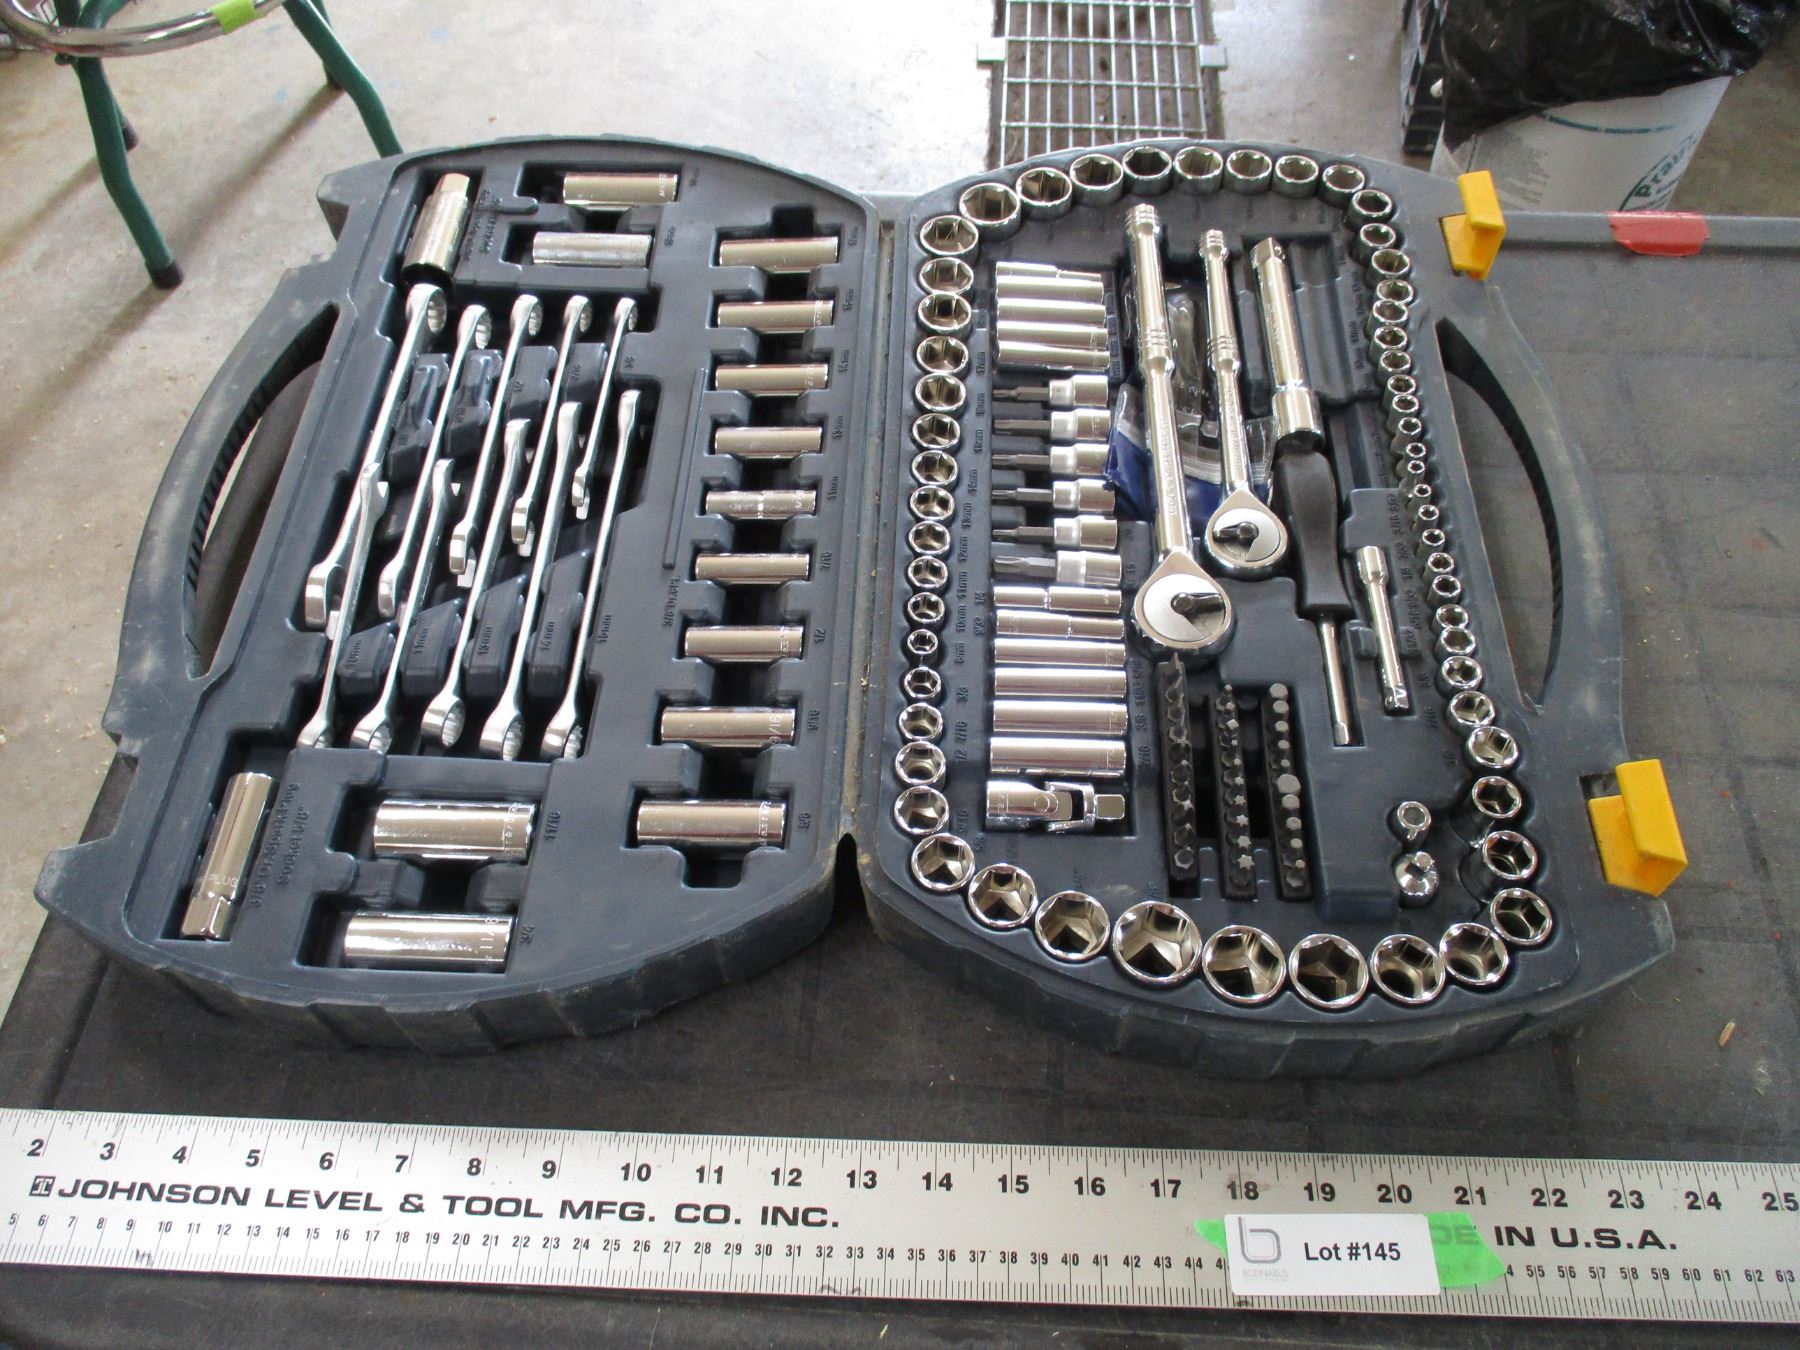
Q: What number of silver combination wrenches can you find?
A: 10